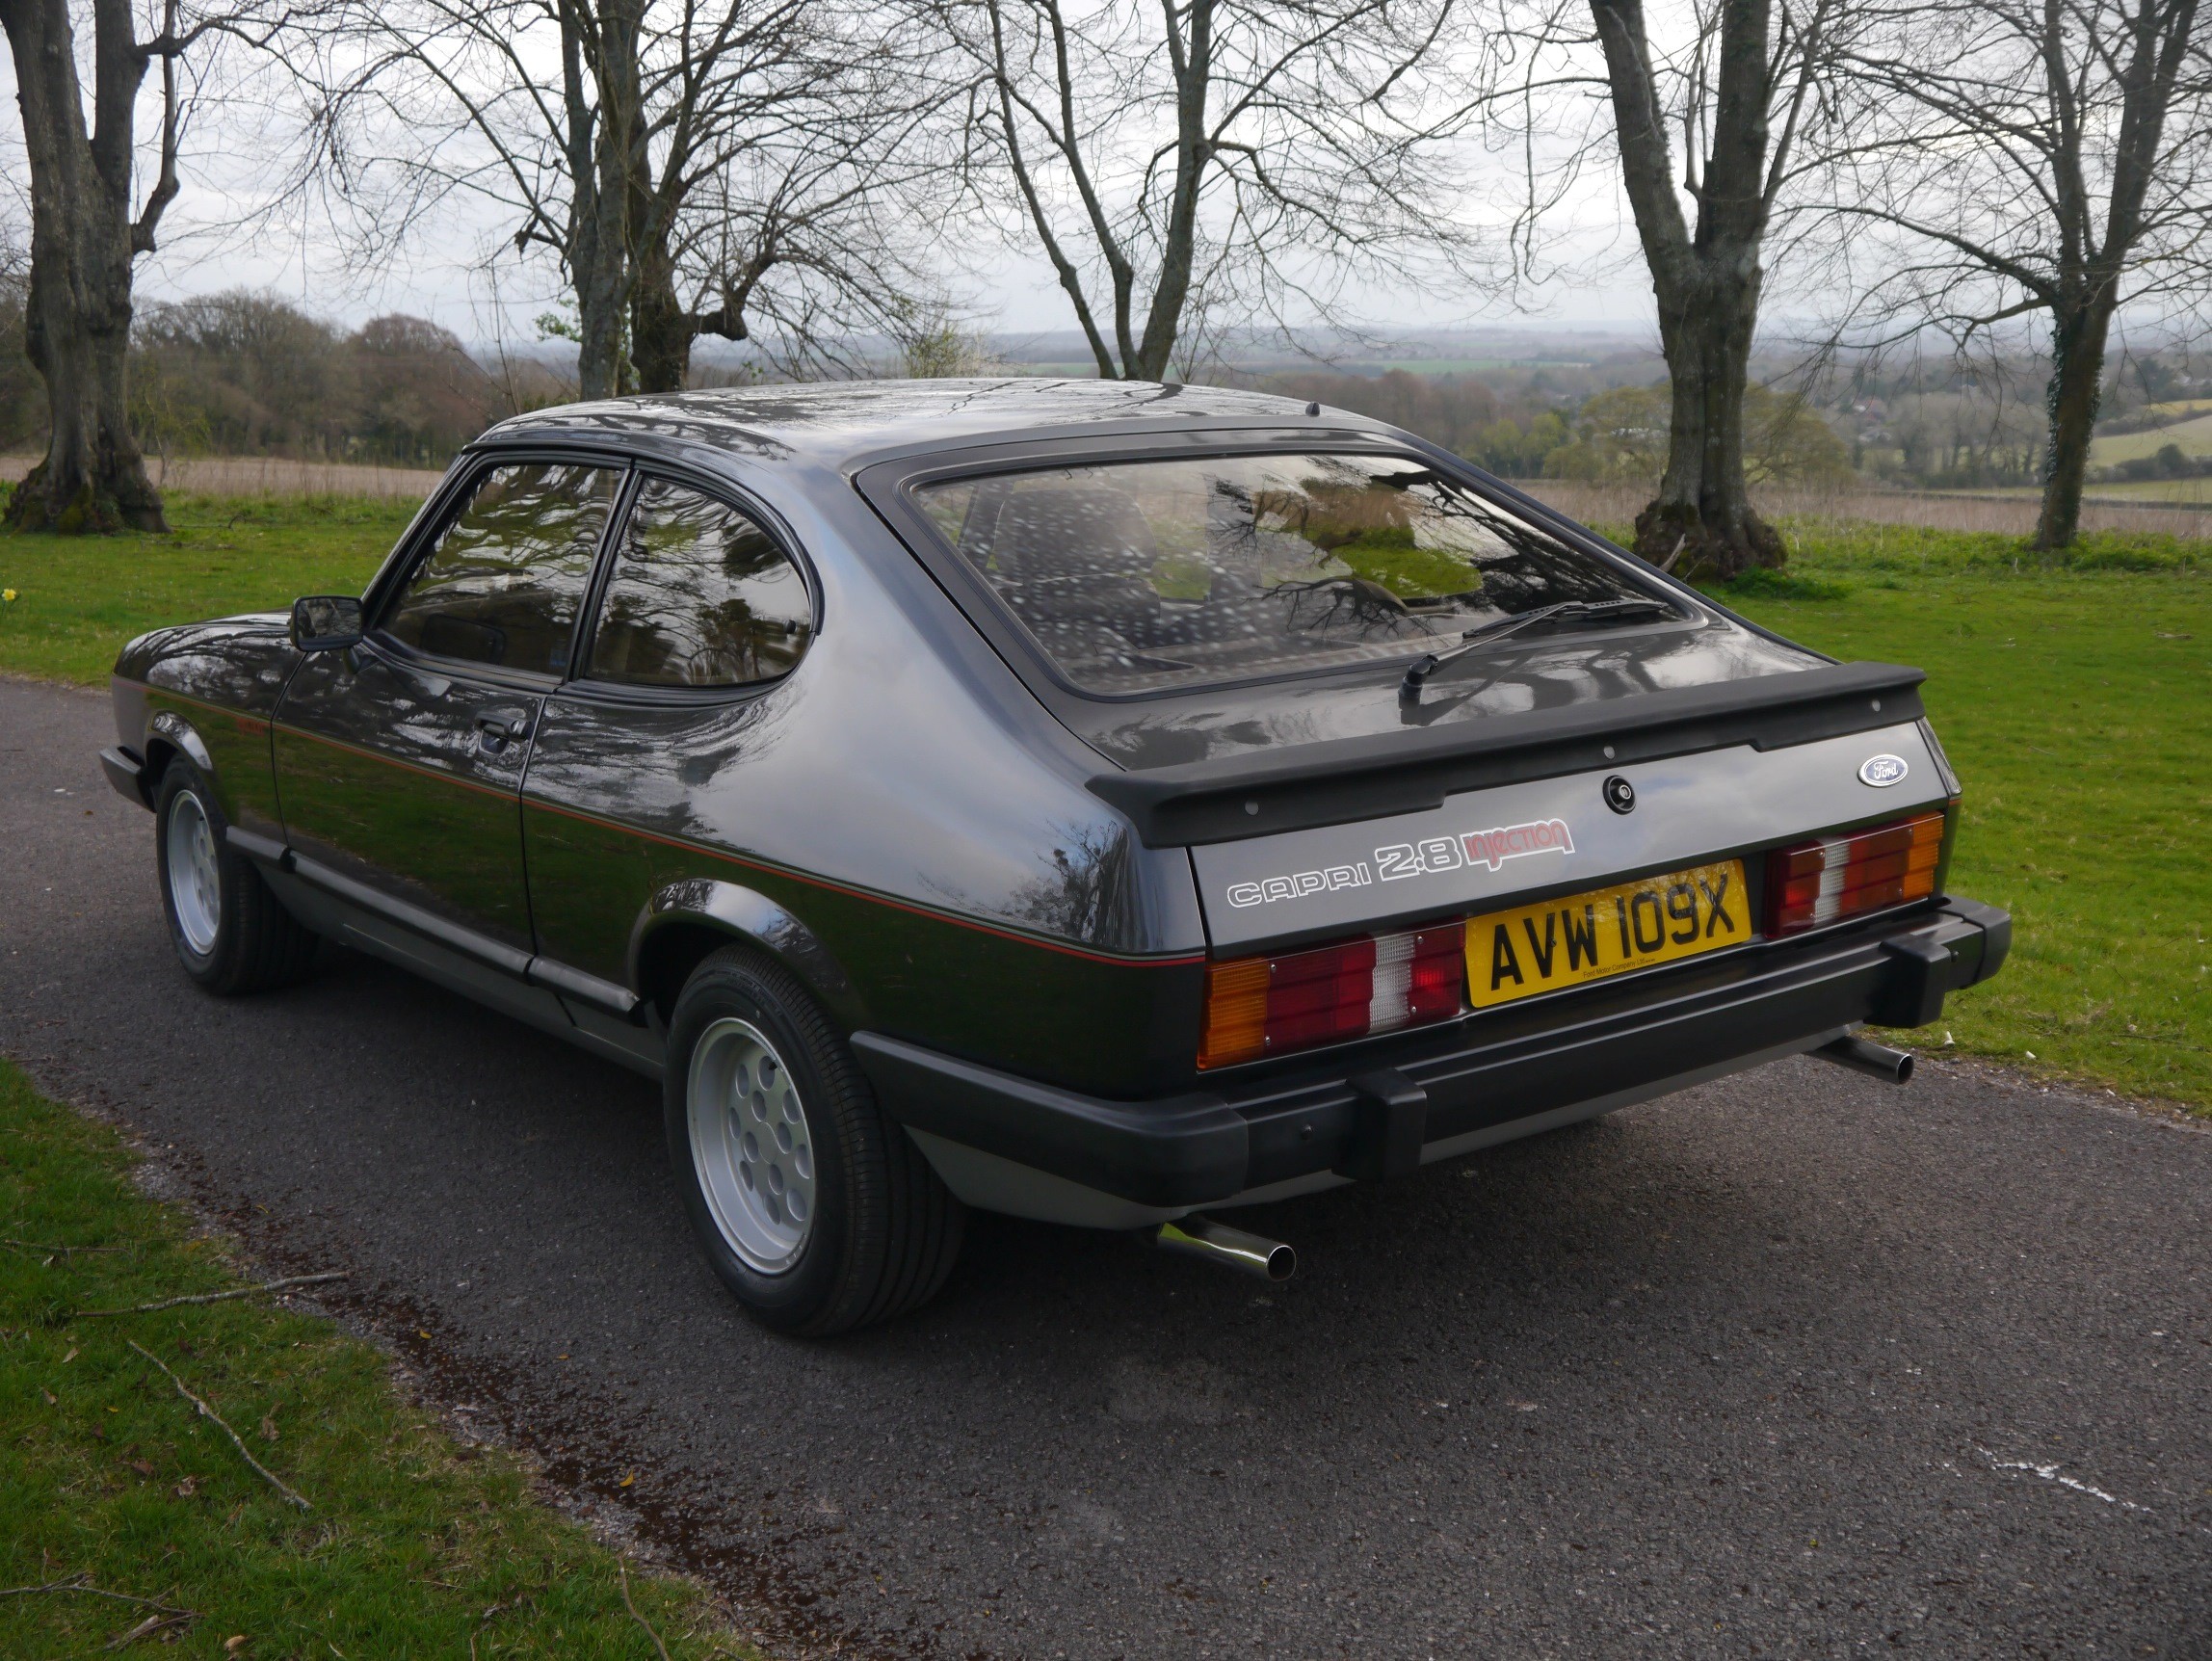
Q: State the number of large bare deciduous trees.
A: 5